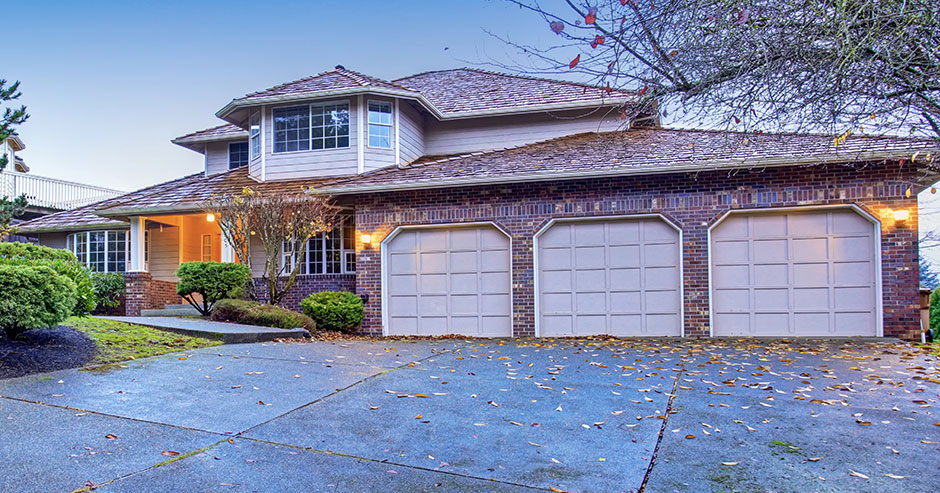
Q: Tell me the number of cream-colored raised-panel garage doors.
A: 3